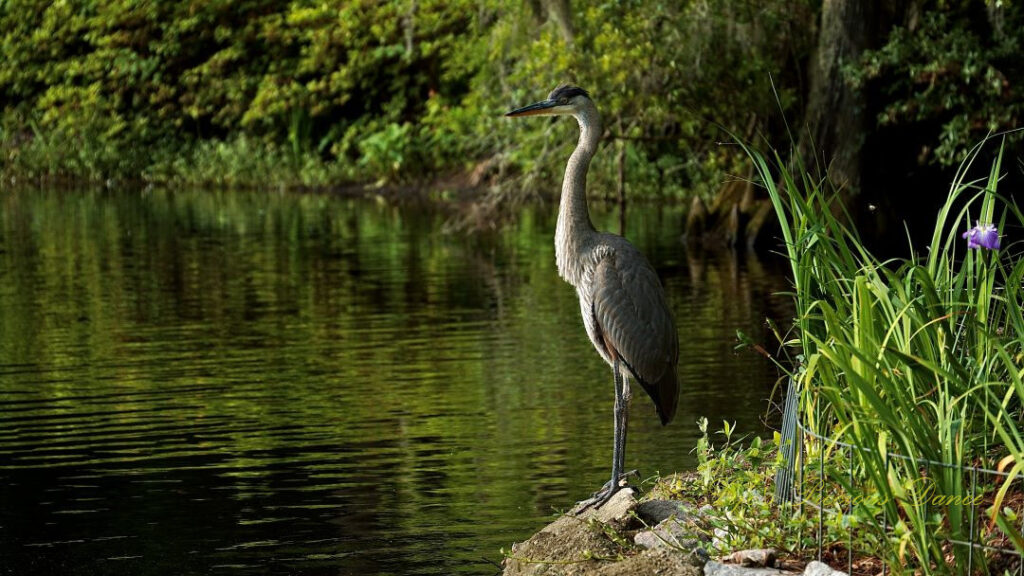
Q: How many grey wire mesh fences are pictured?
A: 1